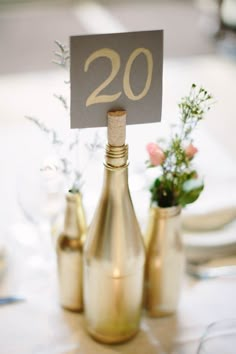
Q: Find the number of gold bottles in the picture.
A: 3